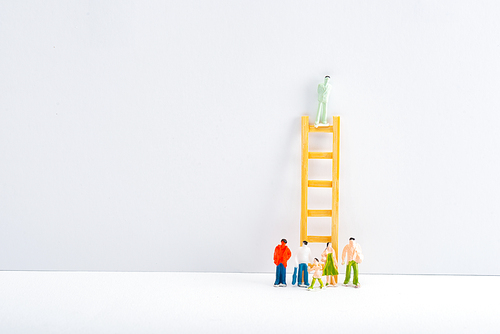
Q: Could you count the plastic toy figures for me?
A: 6